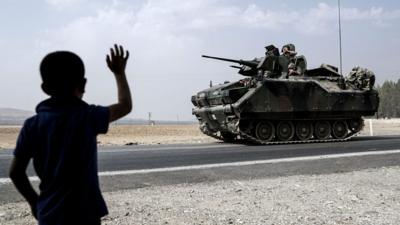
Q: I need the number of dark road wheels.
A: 5